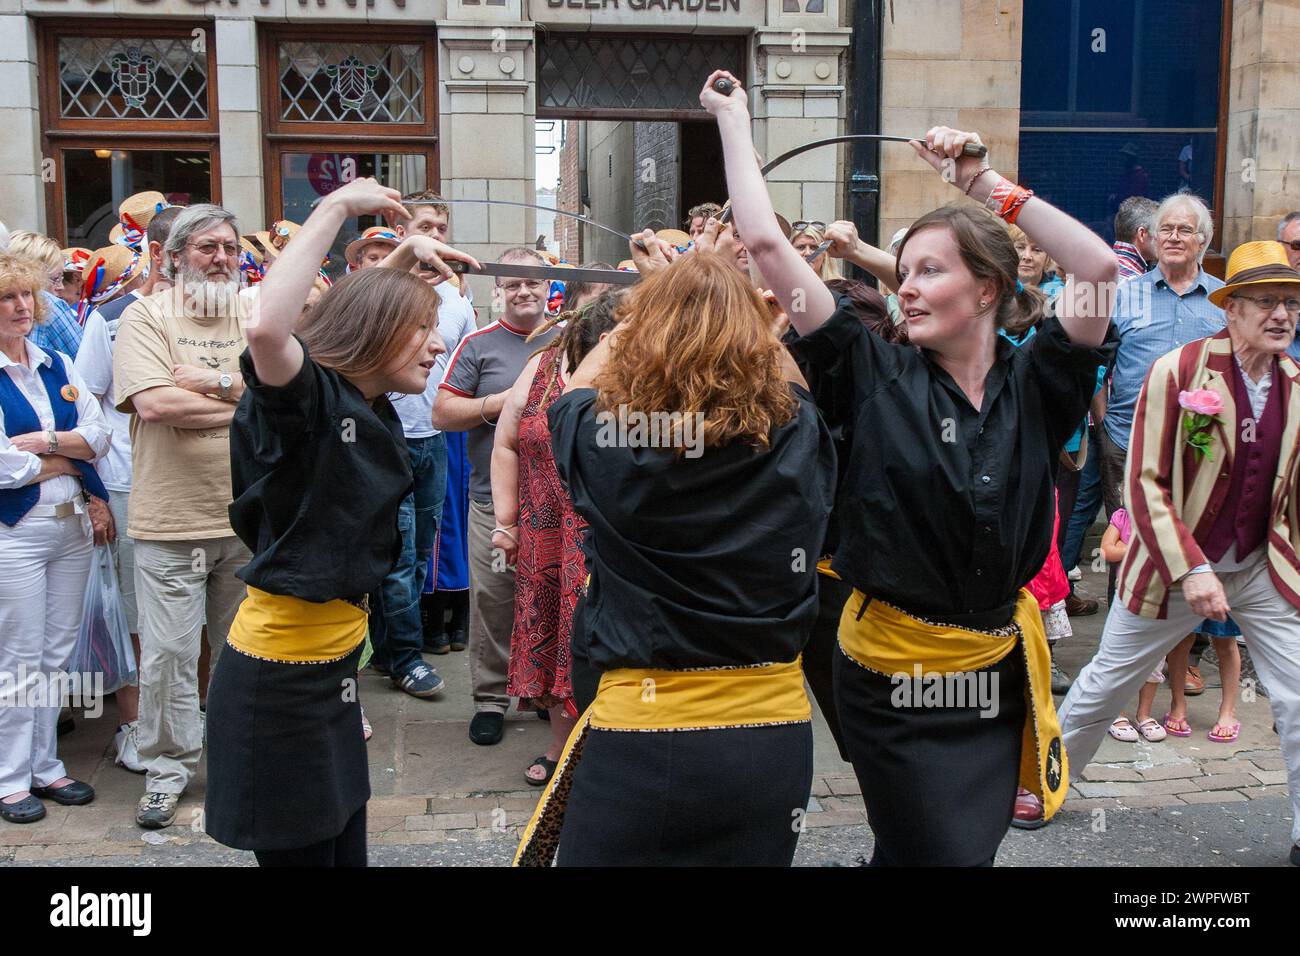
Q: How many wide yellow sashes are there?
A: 3